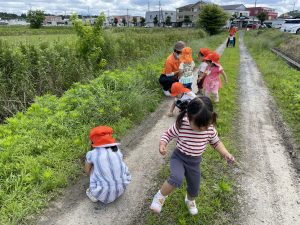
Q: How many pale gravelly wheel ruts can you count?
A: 2